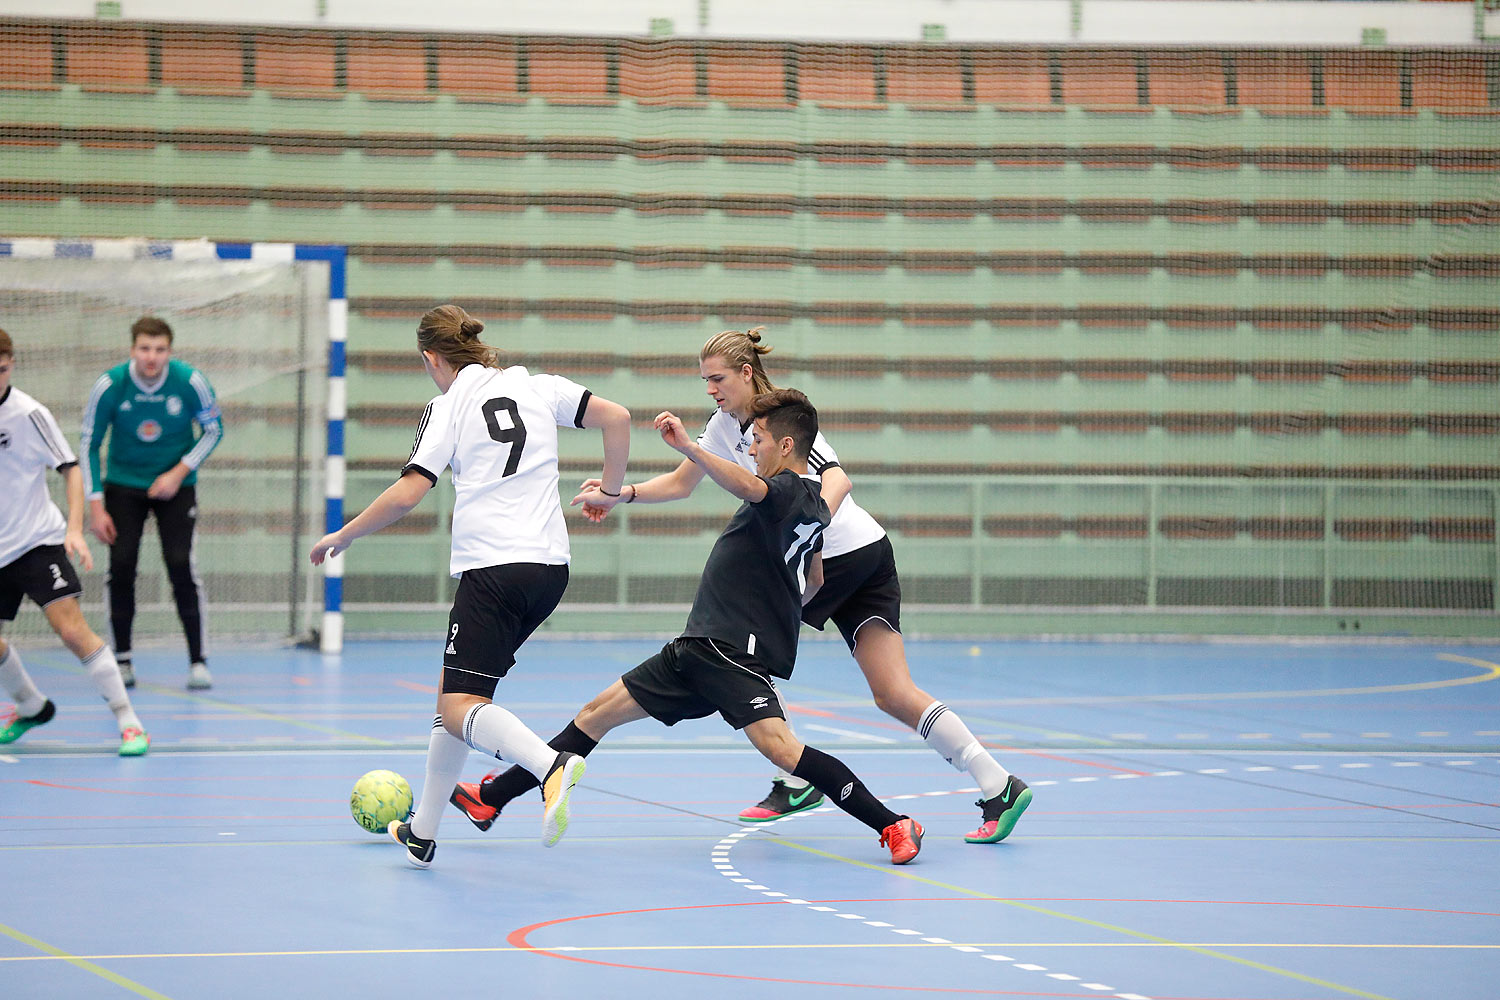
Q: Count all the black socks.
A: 2